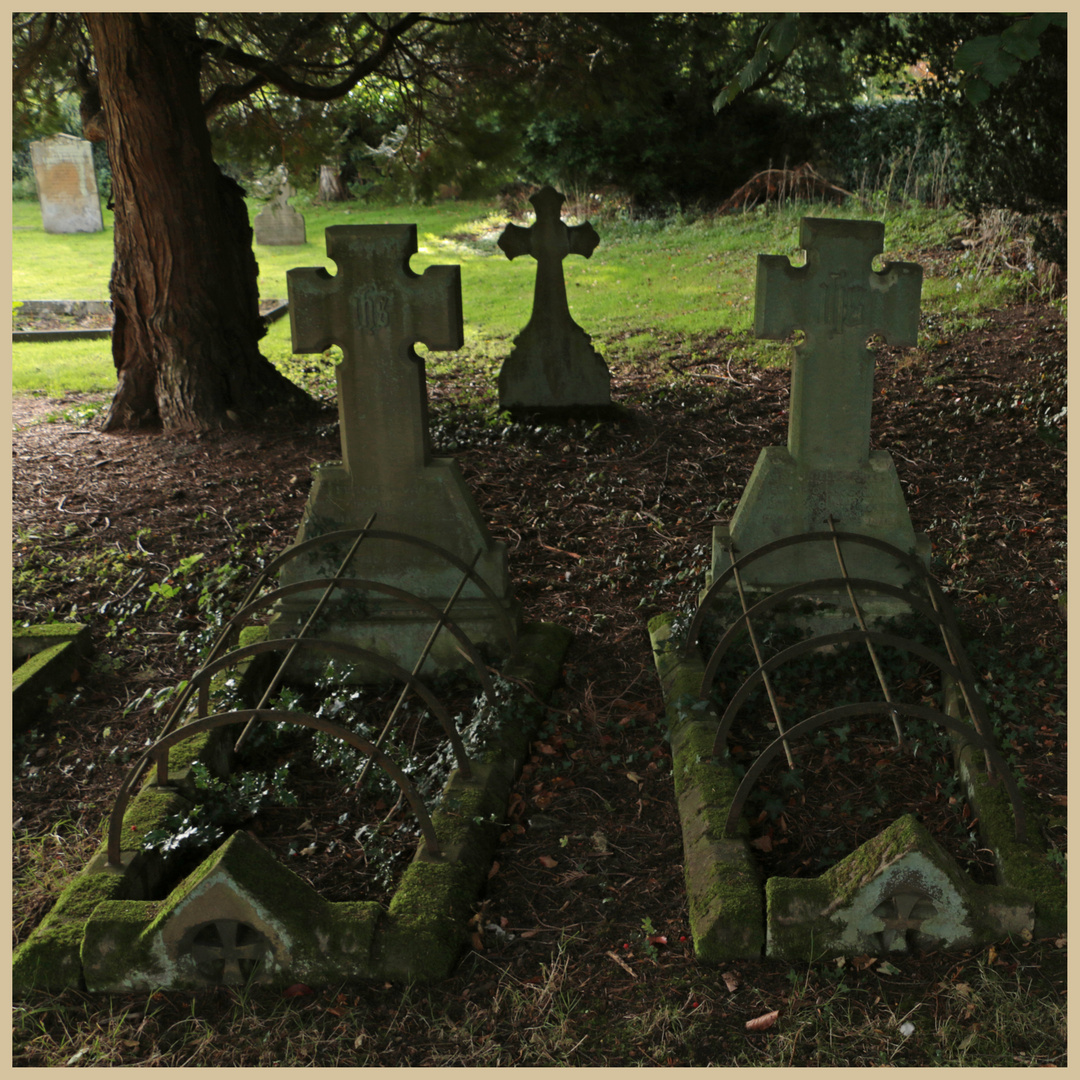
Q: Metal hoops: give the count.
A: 8